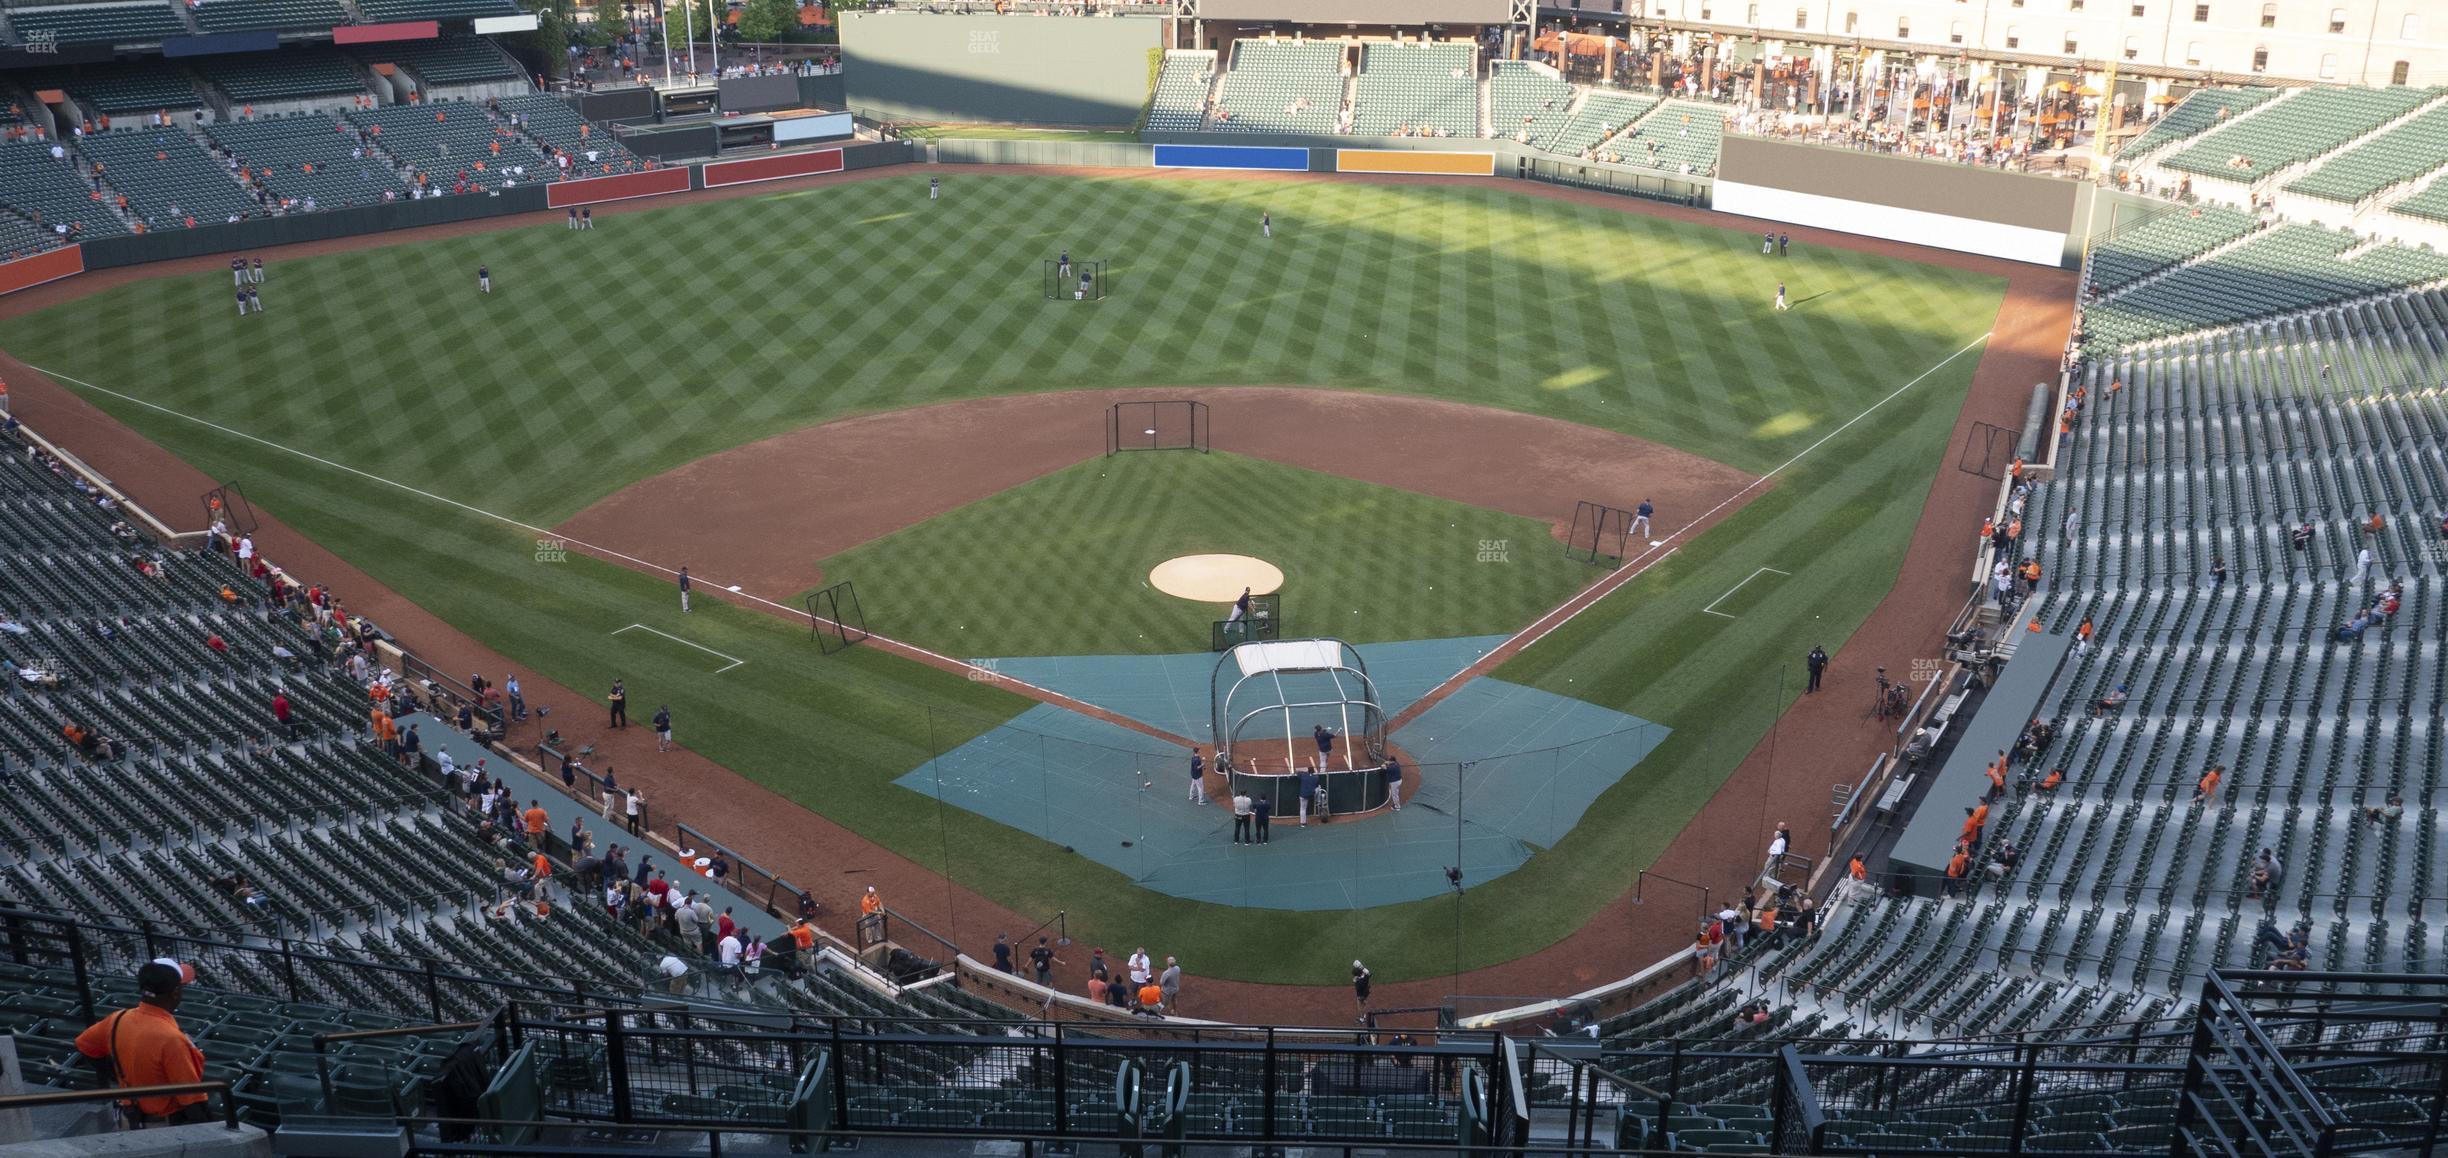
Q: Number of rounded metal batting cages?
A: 1